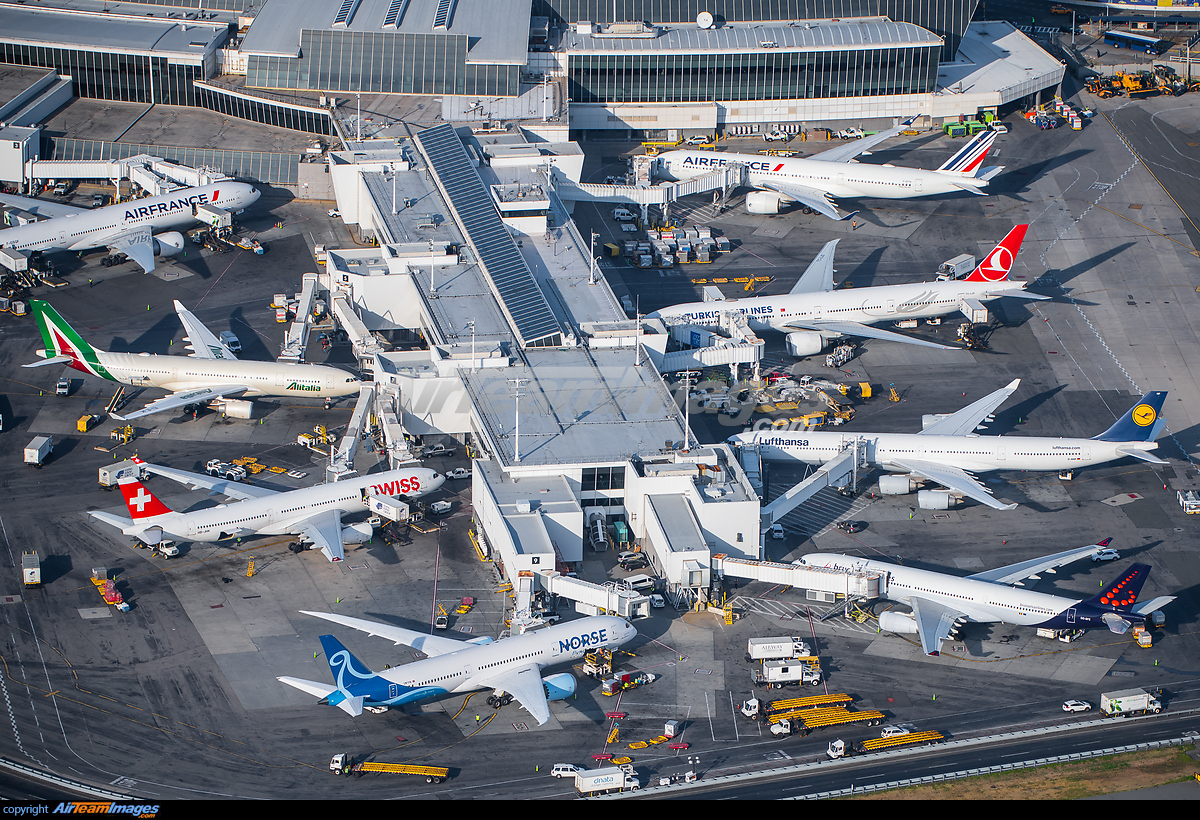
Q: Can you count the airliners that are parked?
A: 8